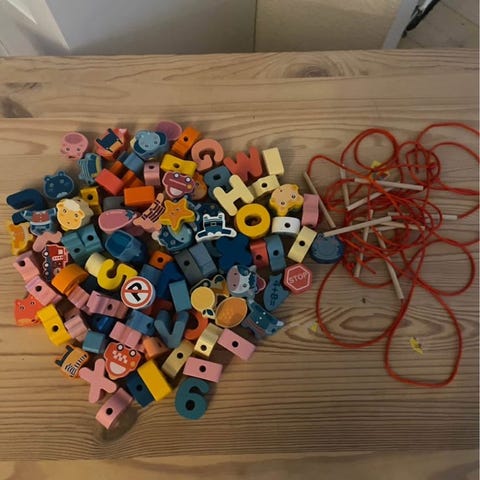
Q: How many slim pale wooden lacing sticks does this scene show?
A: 10